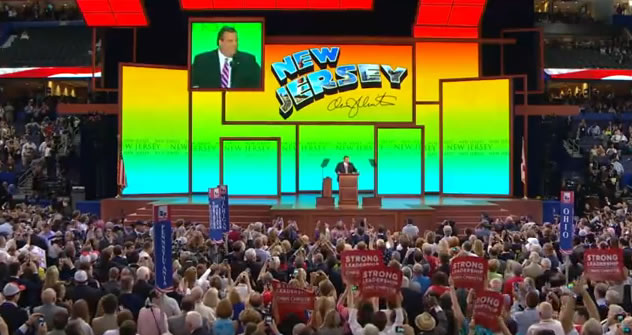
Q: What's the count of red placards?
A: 6